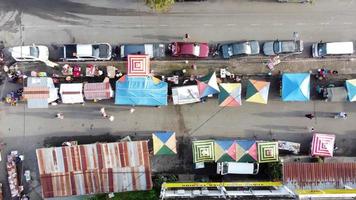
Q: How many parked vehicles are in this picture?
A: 8